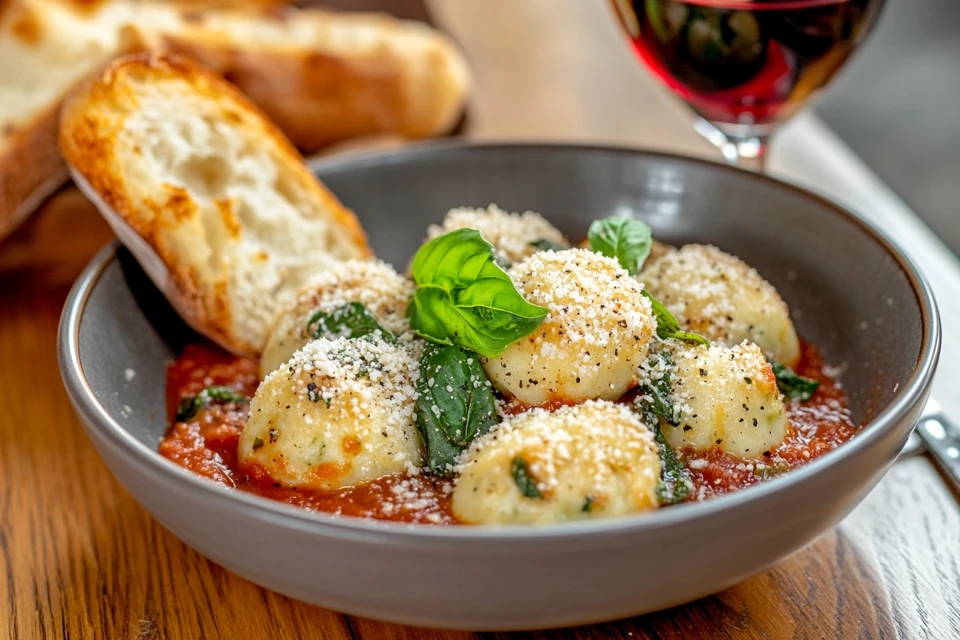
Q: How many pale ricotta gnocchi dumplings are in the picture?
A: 7